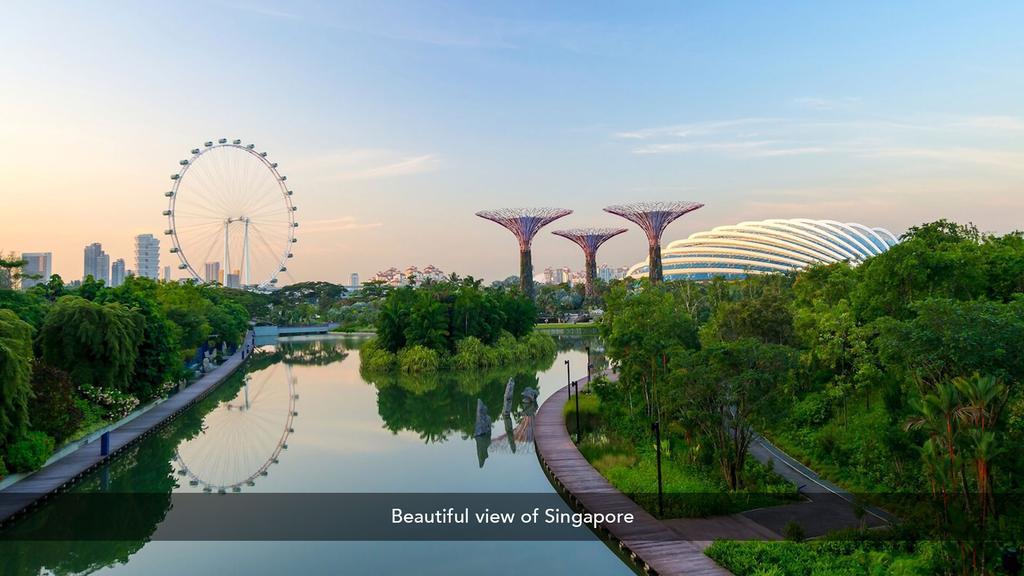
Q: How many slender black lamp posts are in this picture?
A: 4